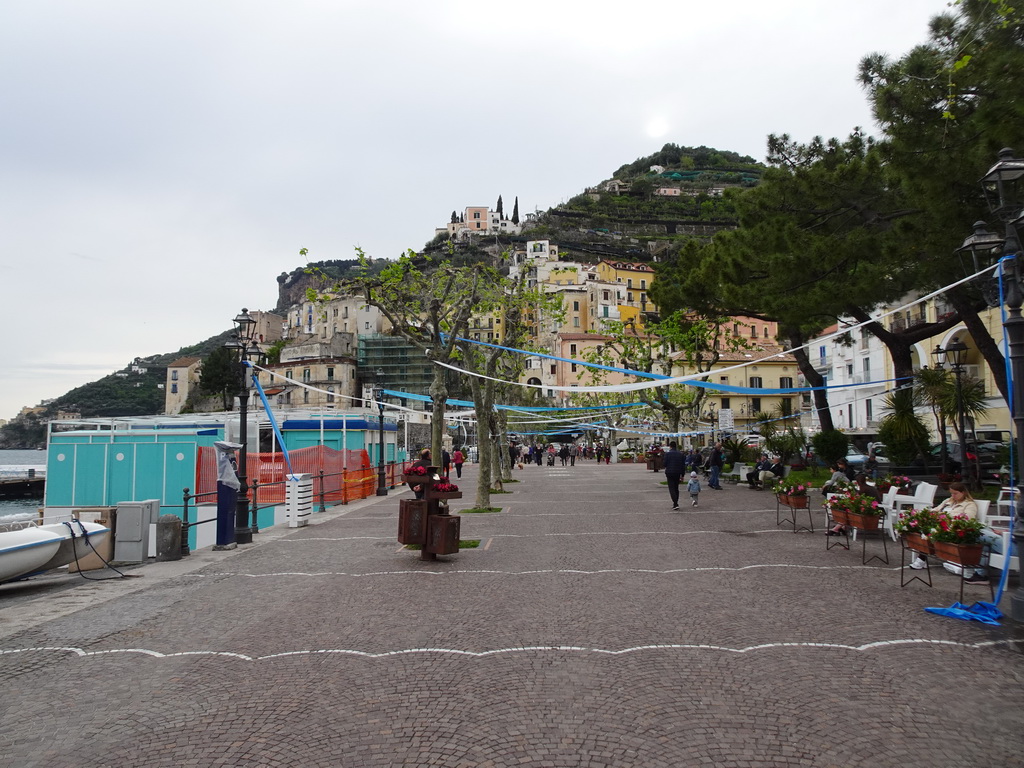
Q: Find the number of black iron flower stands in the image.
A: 3